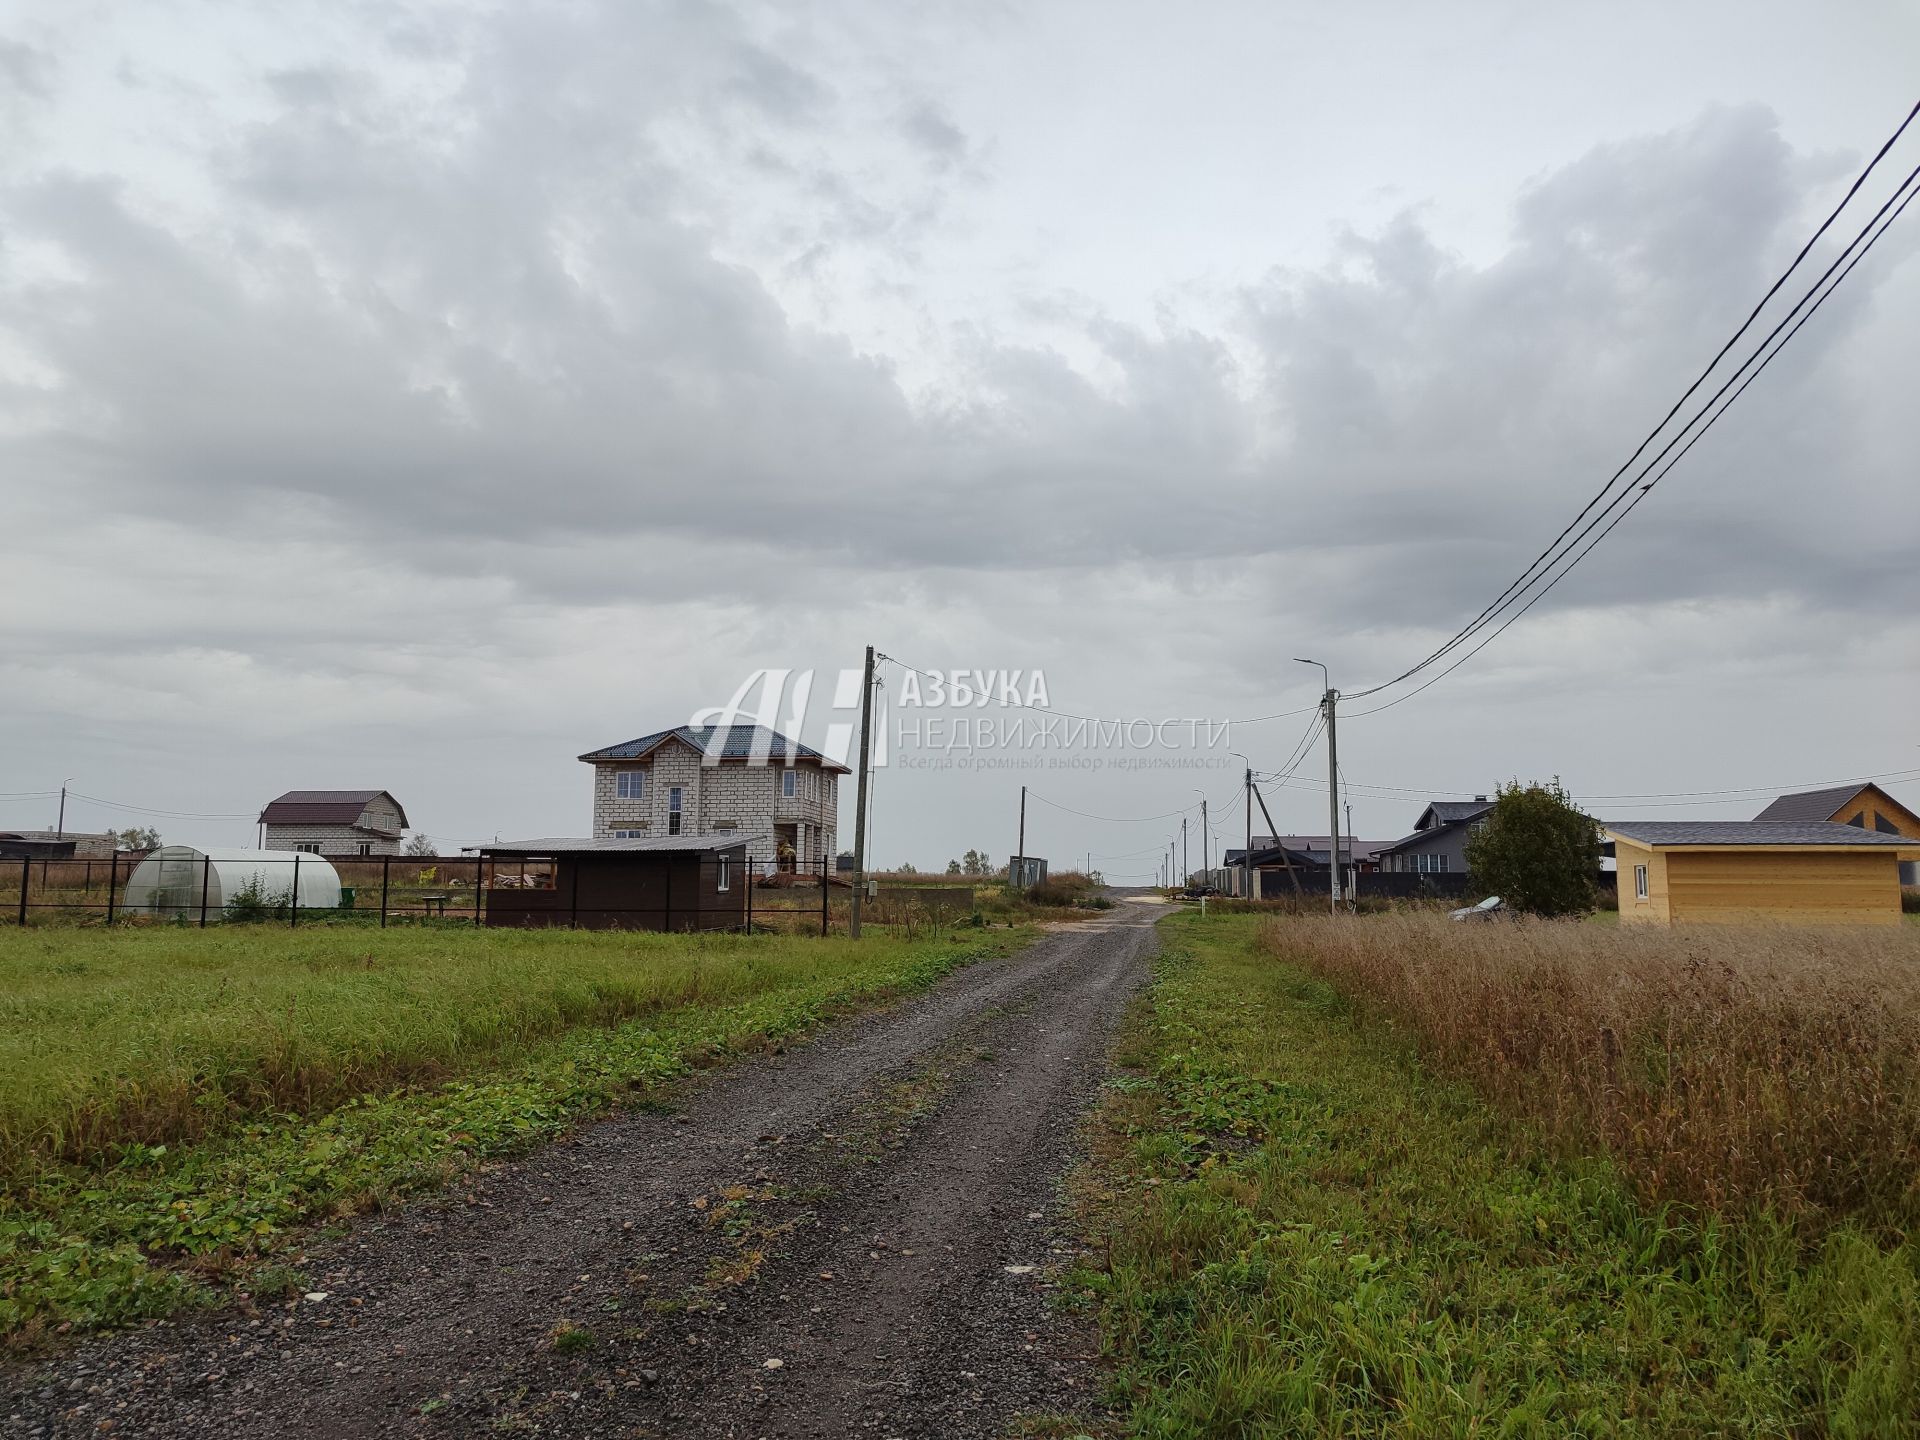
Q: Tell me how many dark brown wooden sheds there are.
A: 1